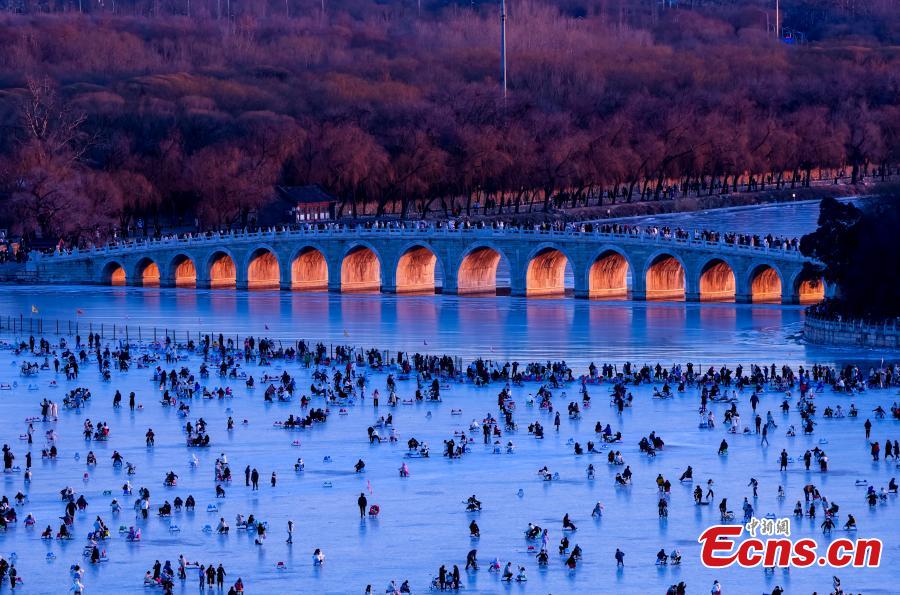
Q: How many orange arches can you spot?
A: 15